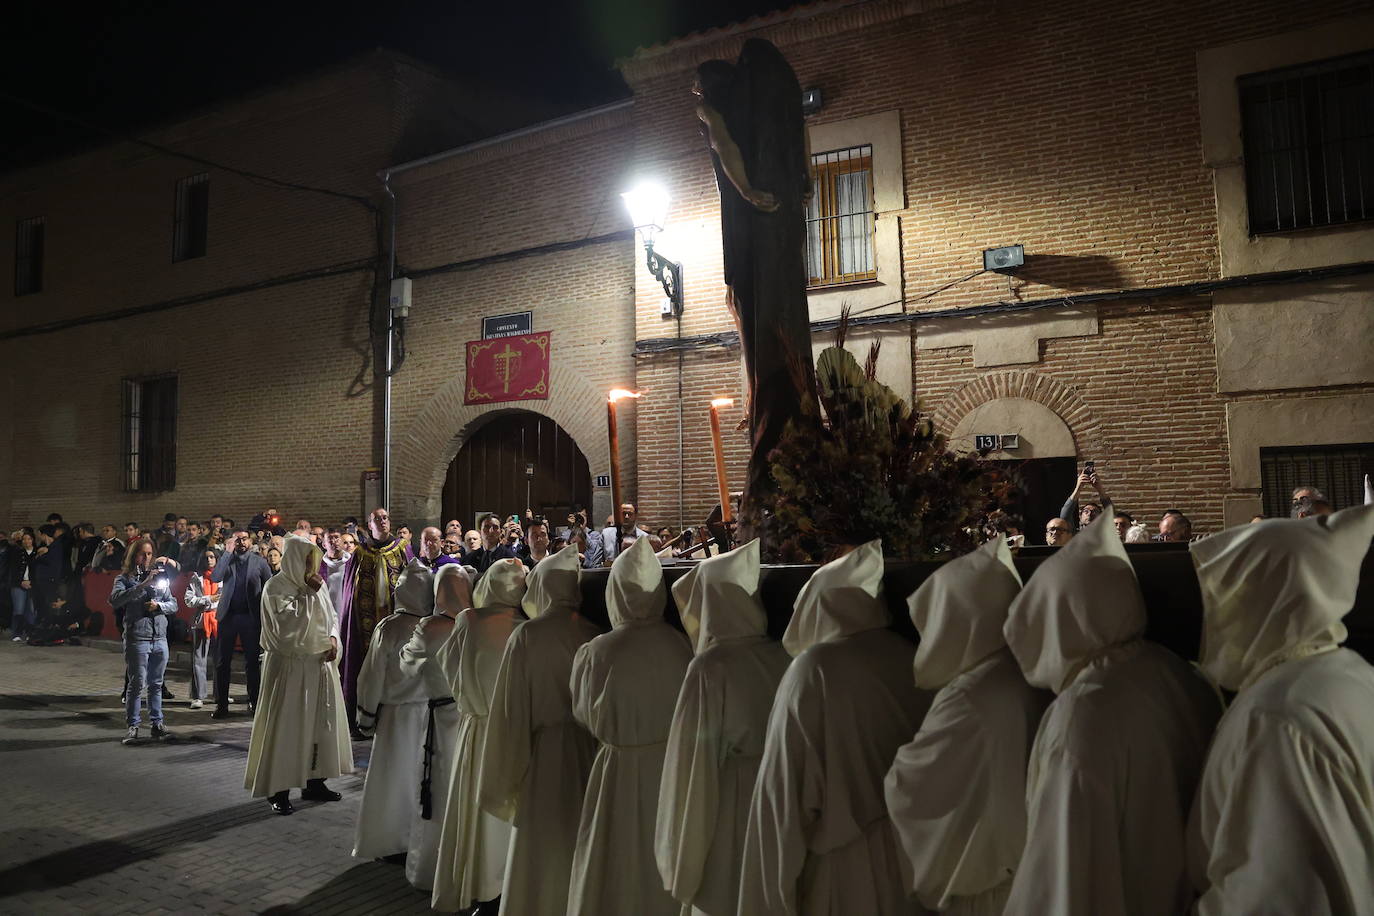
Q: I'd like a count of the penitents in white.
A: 11